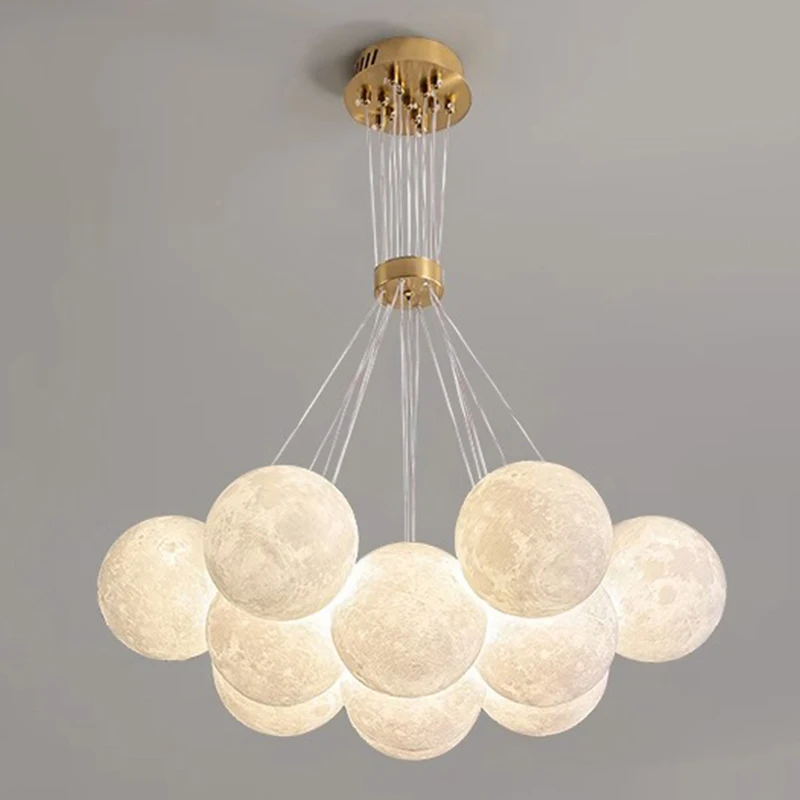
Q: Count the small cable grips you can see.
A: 13